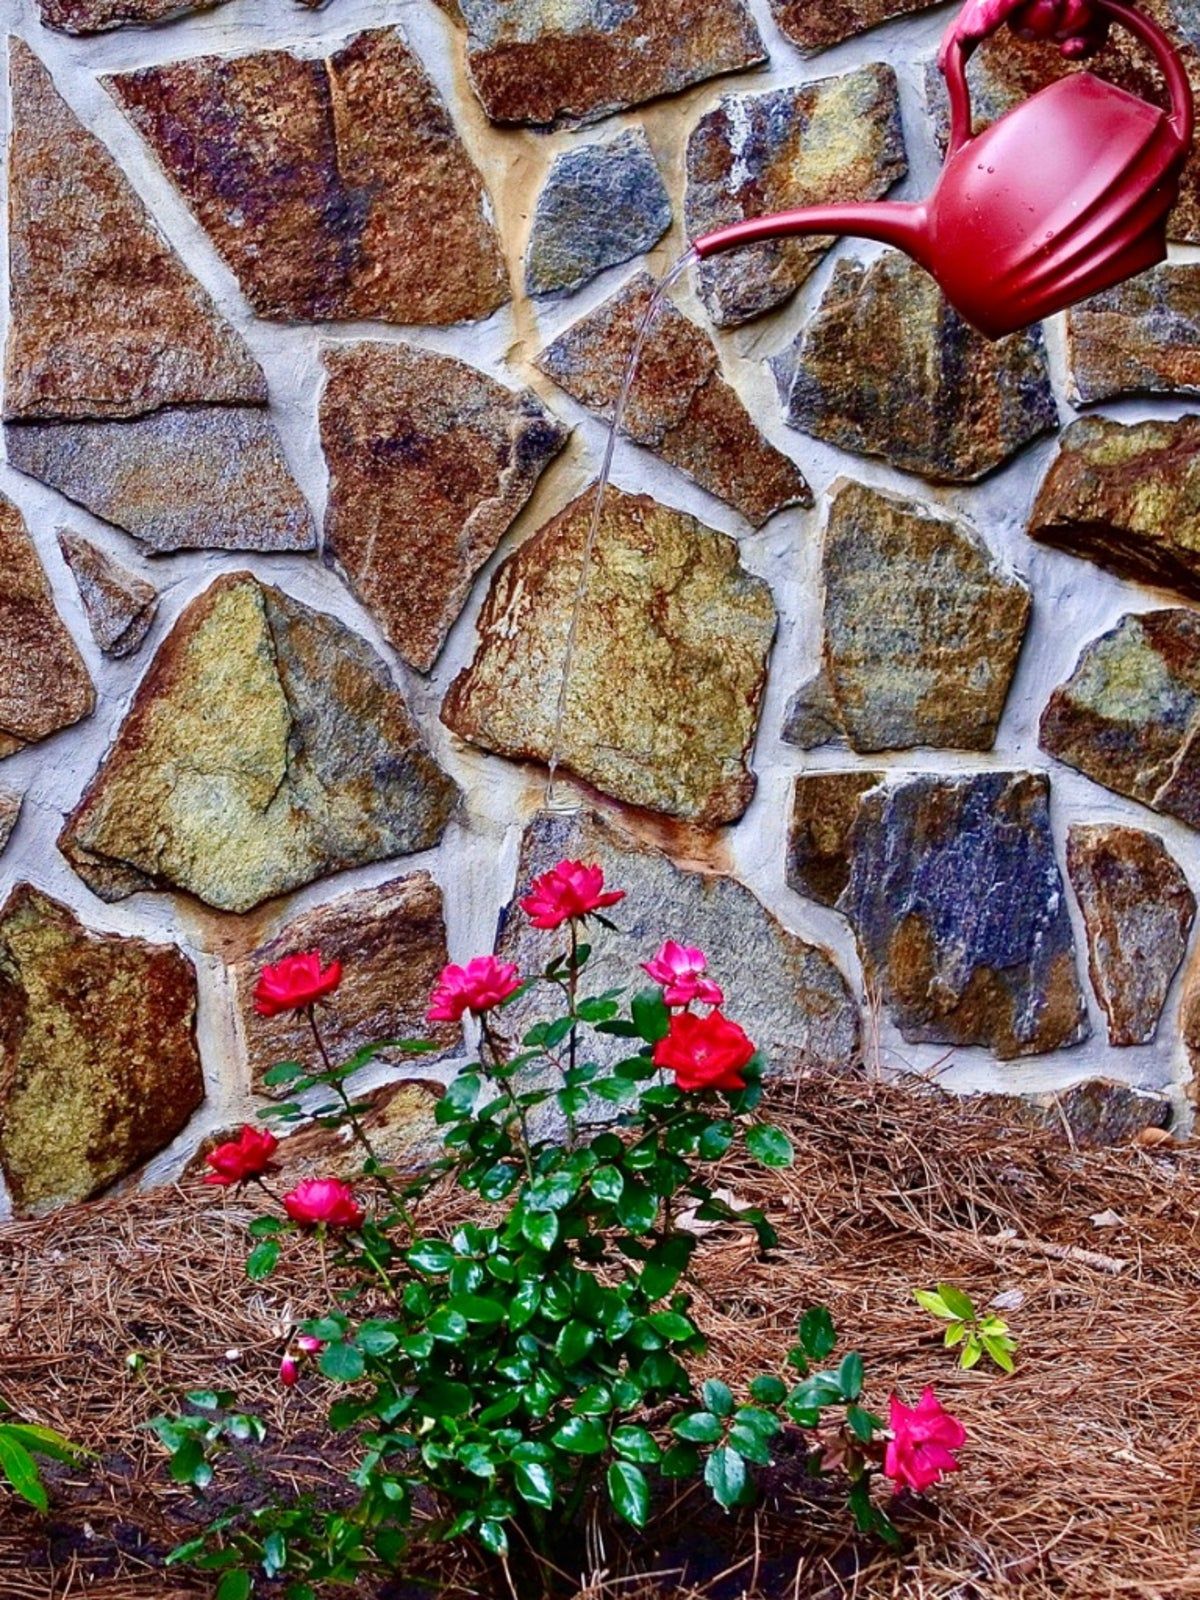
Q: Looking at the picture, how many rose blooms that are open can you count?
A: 8